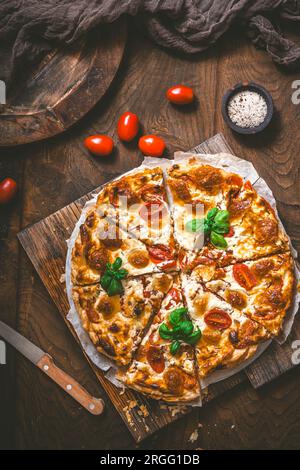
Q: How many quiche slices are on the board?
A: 8